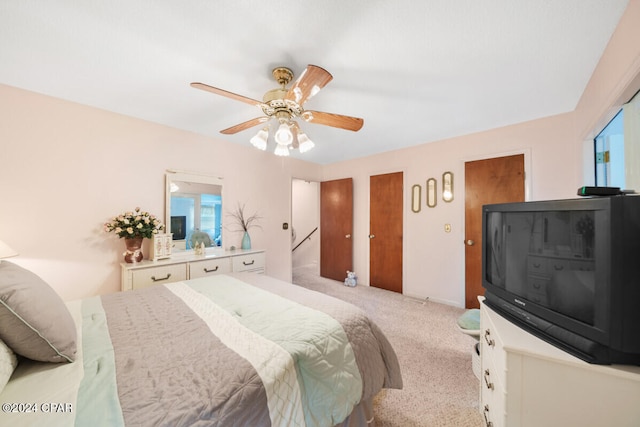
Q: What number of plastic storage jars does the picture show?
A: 0